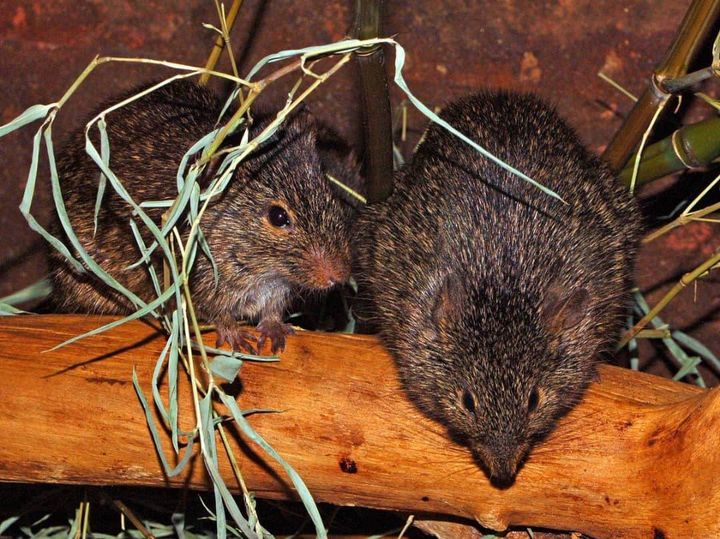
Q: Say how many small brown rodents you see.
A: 2